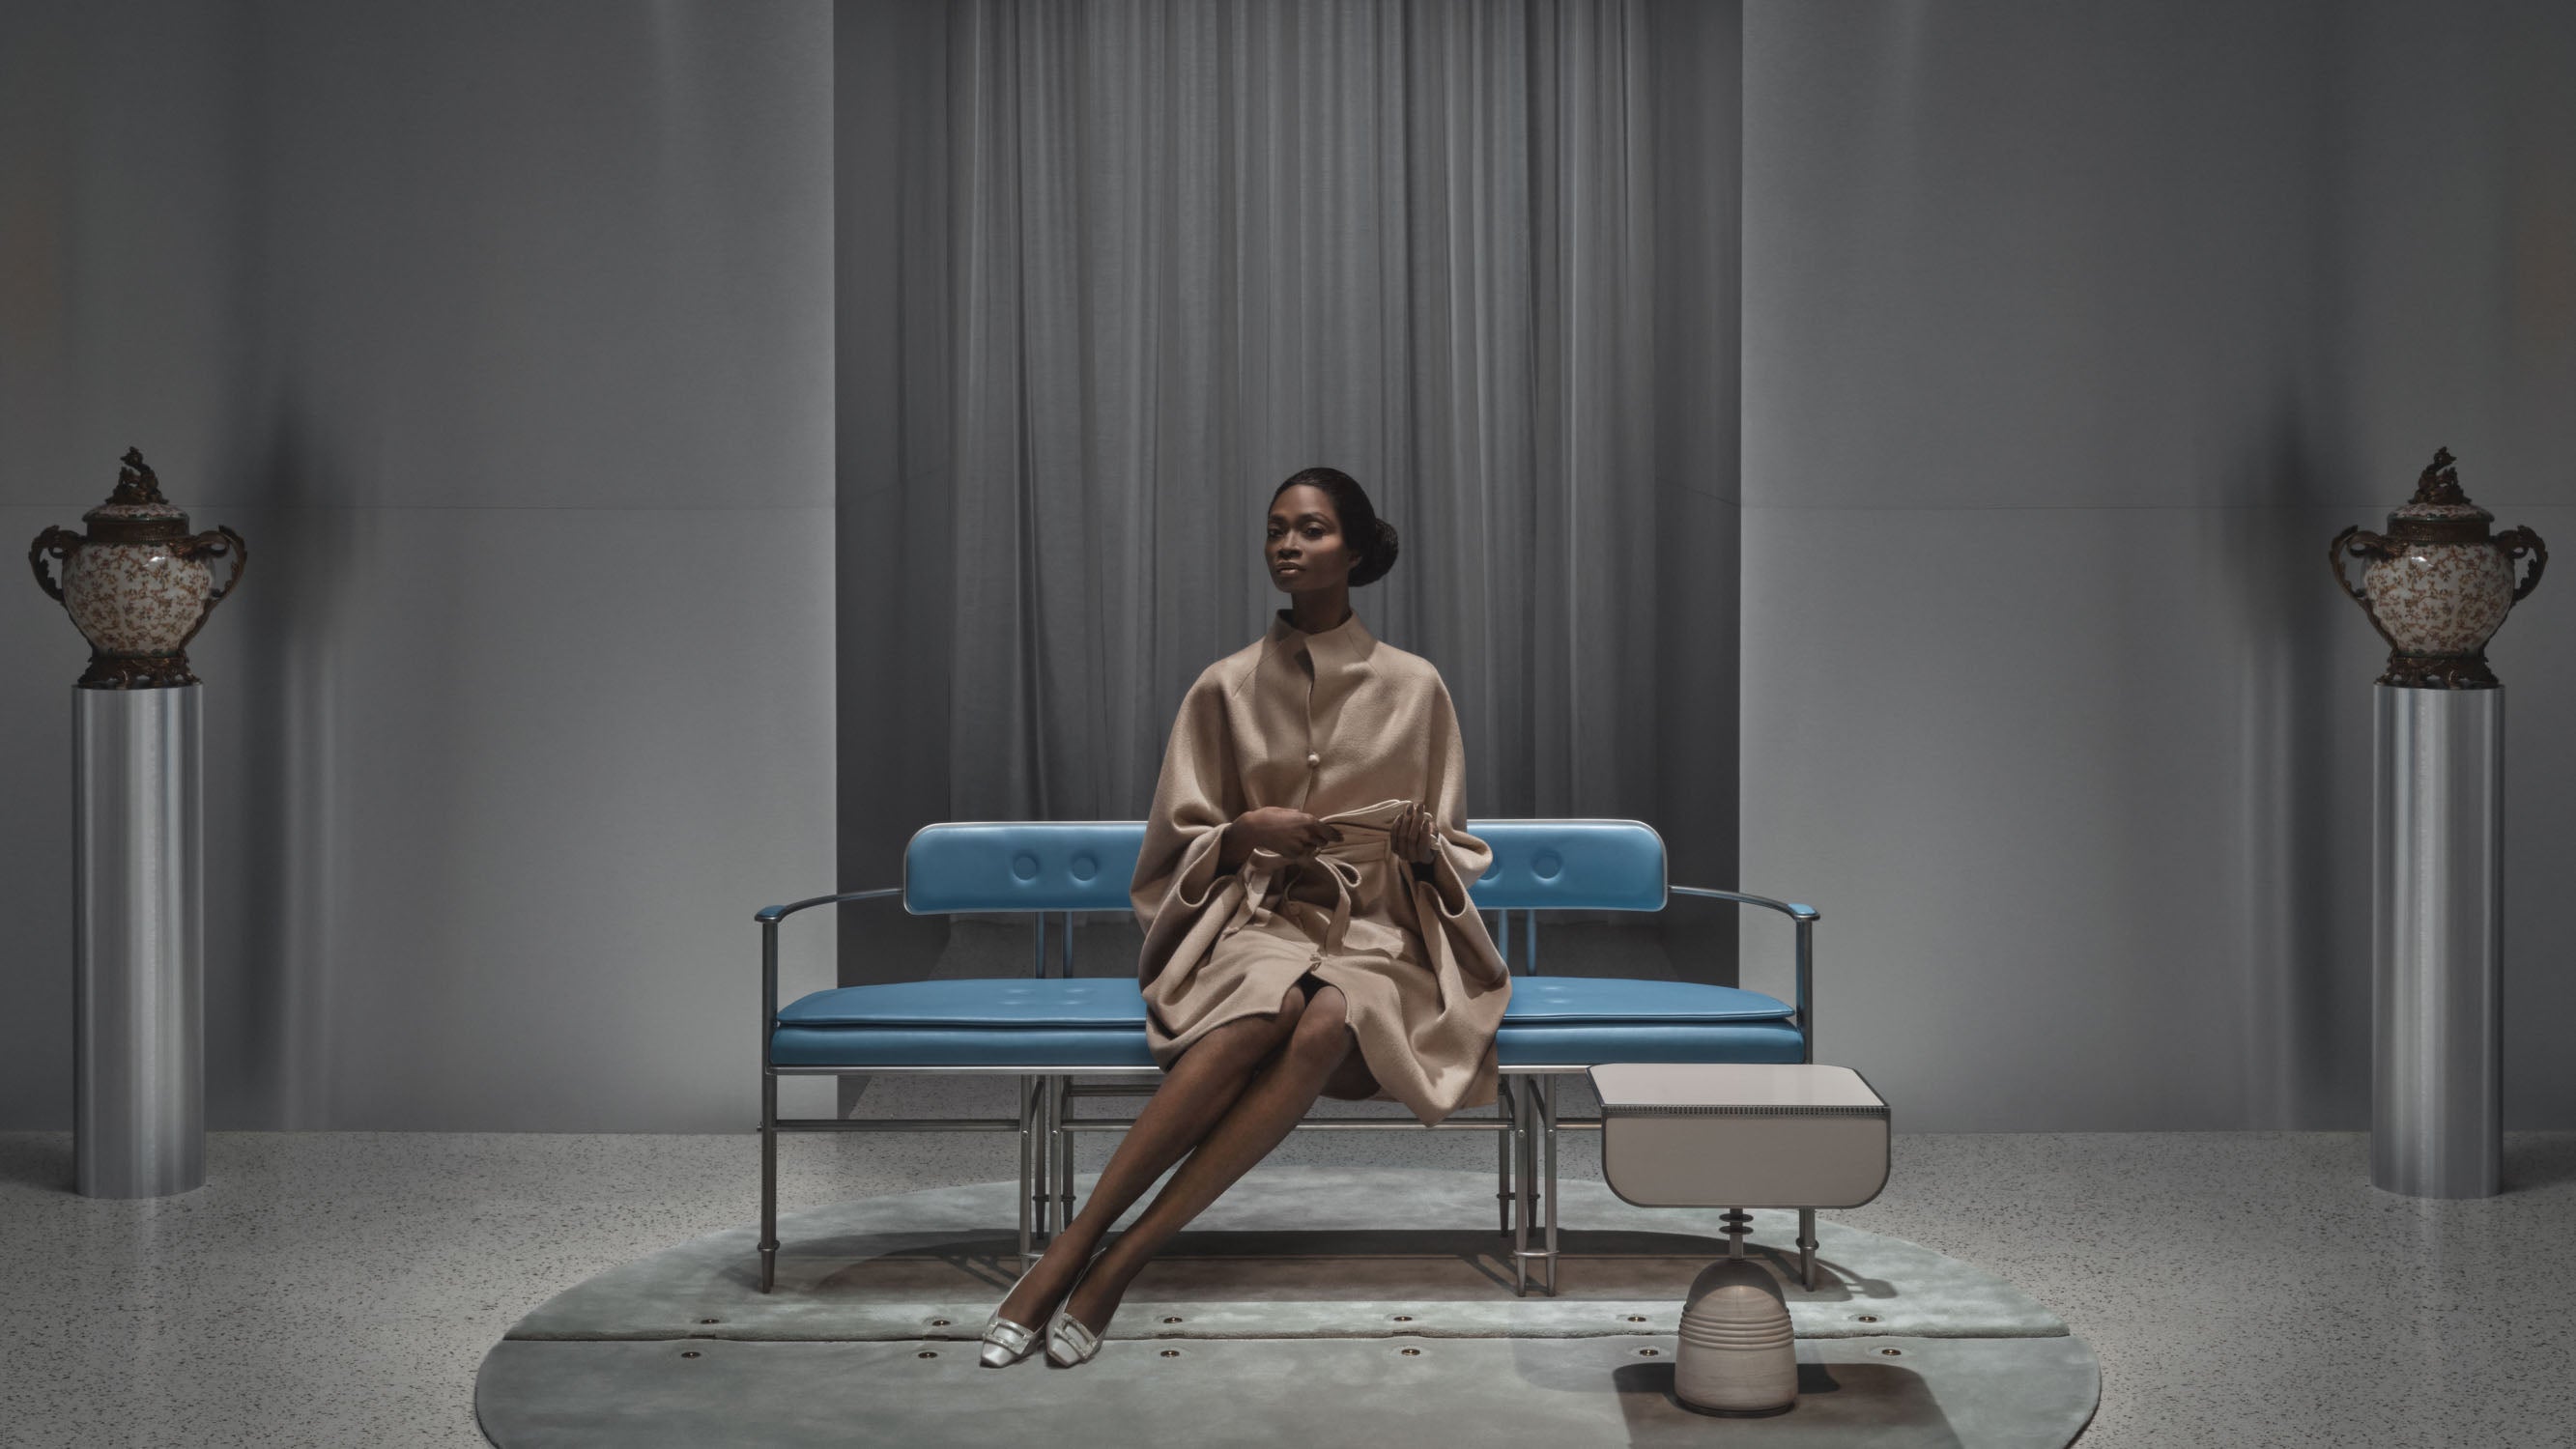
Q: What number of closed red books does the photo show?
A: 0